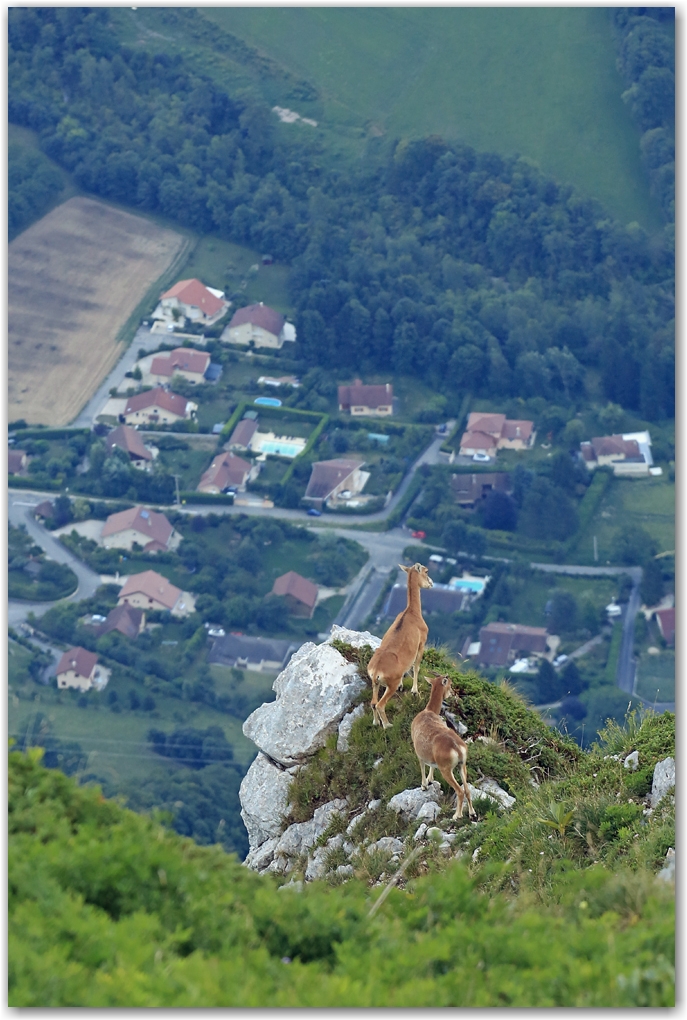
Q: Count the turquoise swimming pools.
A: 3